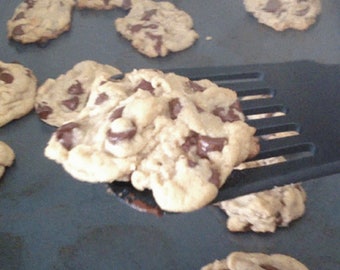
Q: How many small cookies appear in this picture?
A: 9